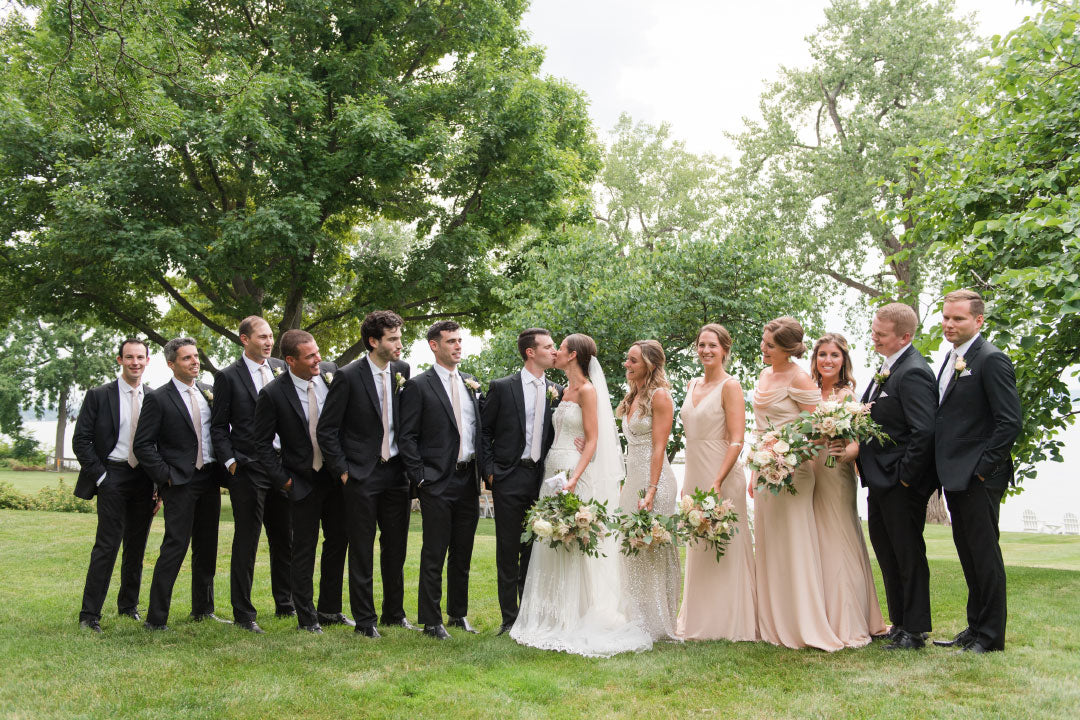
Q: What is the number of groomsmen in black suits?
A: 8